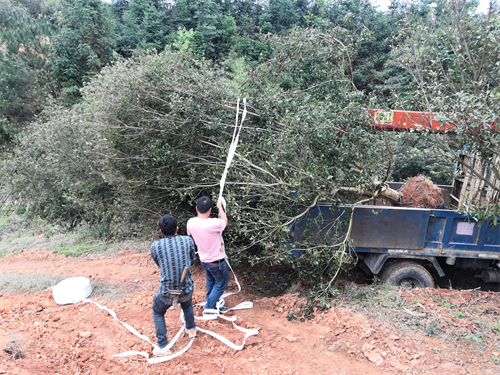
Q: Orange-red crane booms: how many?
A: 1